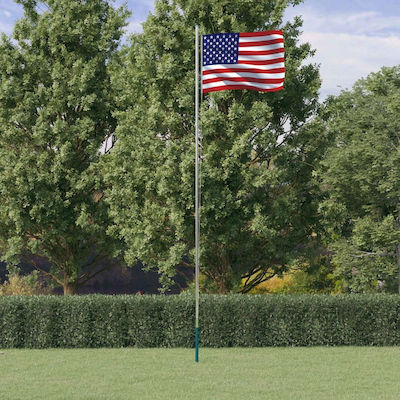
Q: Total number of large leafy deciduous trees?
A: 3